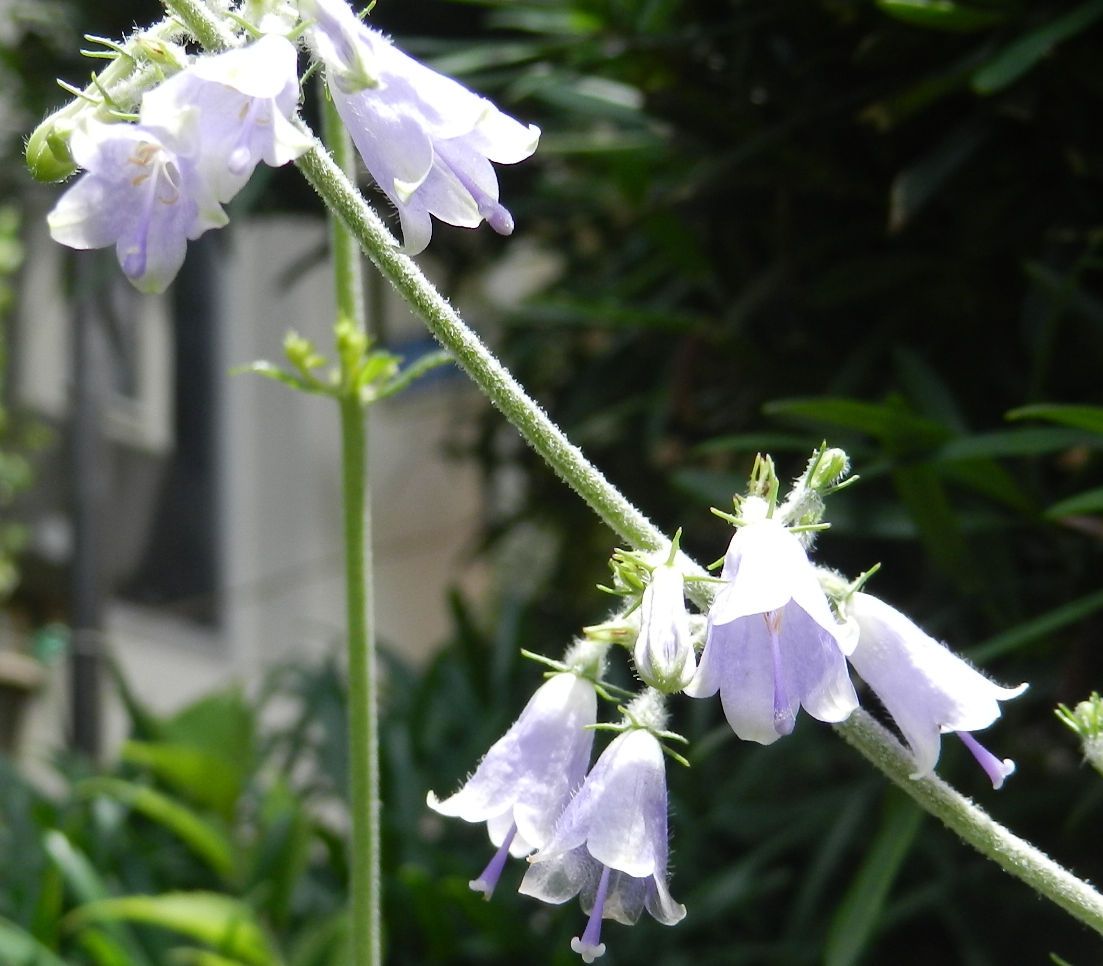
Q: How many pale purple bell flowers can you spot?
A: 7